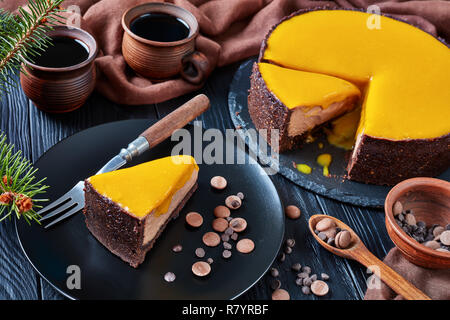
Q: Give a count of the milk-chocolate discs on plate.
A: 9